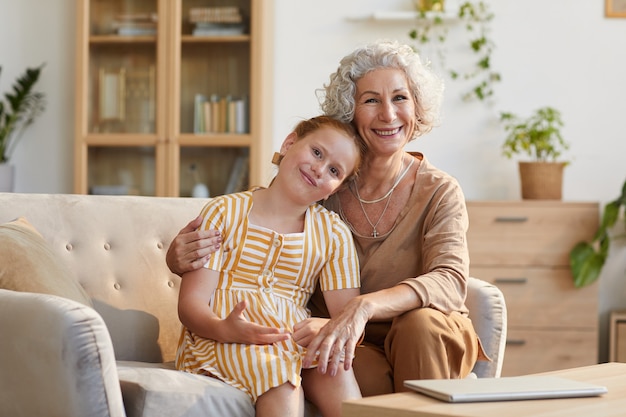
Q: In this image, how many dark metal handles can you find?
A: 3